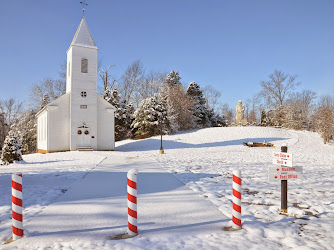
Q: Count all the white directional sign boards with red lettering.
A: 4